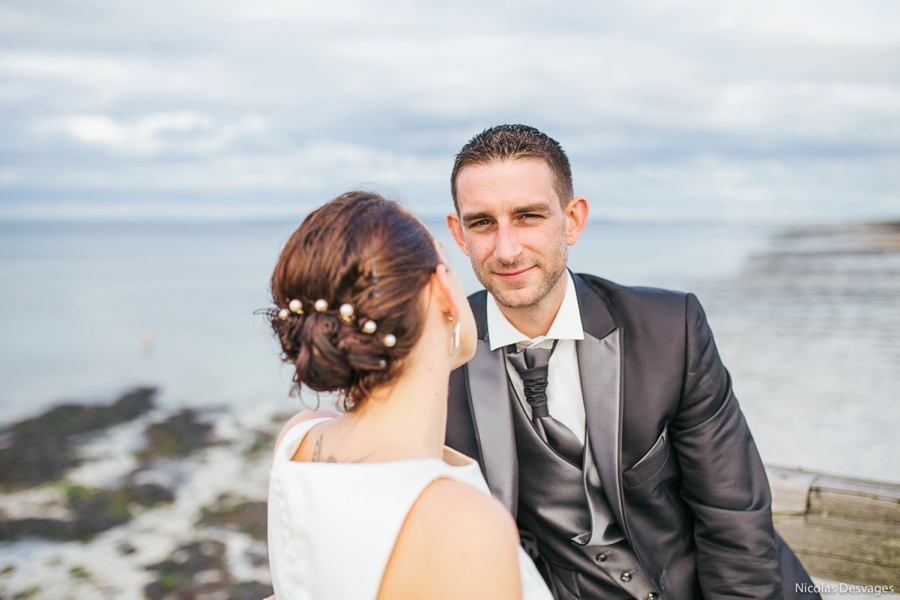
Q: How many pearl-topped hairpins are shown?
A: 6